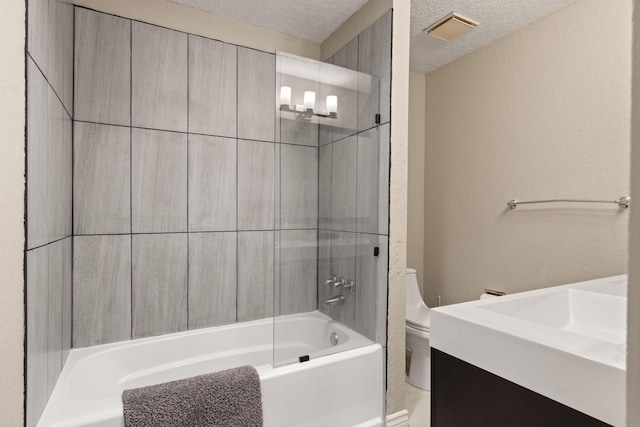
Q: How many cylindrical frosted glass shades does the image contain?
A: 3